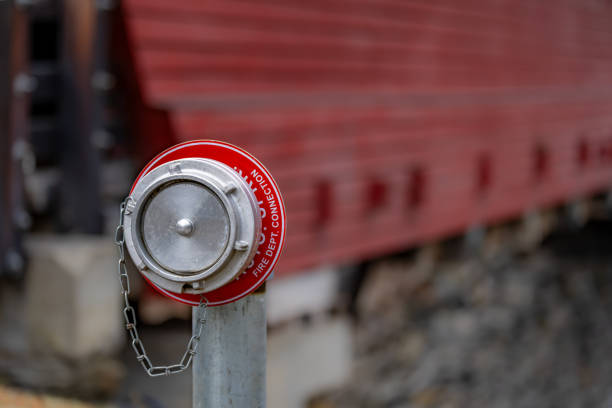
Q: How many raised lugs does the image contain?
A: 6